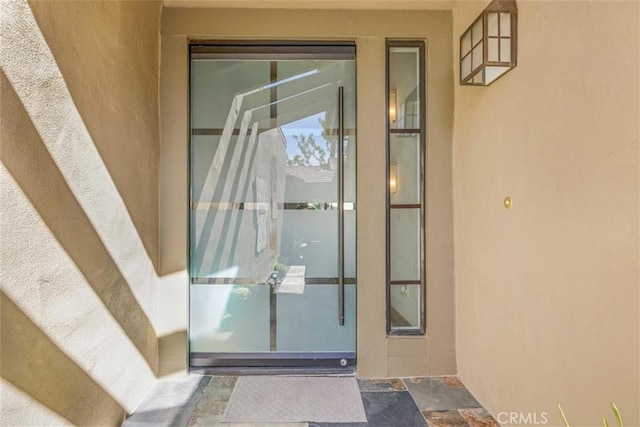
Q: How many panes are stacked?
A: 4